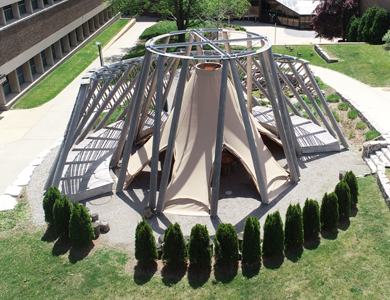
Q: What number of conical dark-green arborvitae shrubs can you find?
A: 14